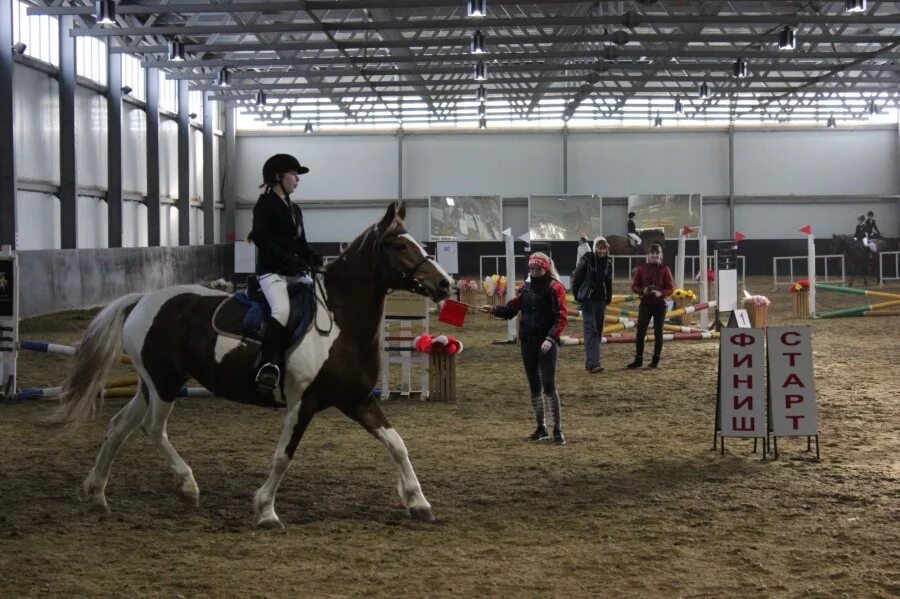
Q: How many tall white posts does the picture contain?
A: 4